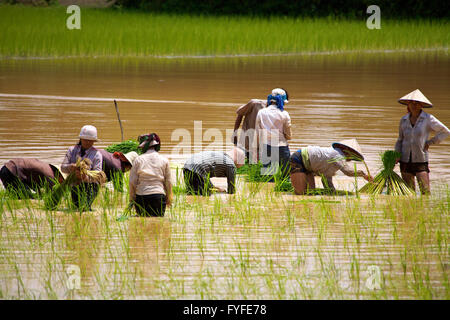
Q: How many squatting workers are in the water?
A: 4